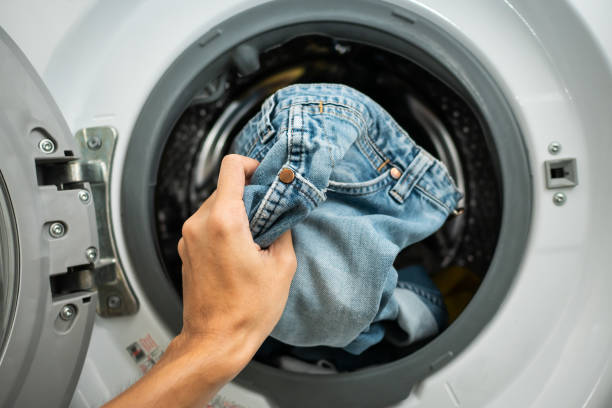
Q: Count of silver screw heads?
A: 9